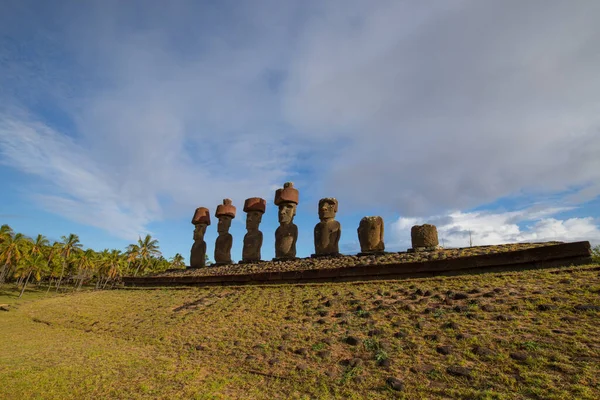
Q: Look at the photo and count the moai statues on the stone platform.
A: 7